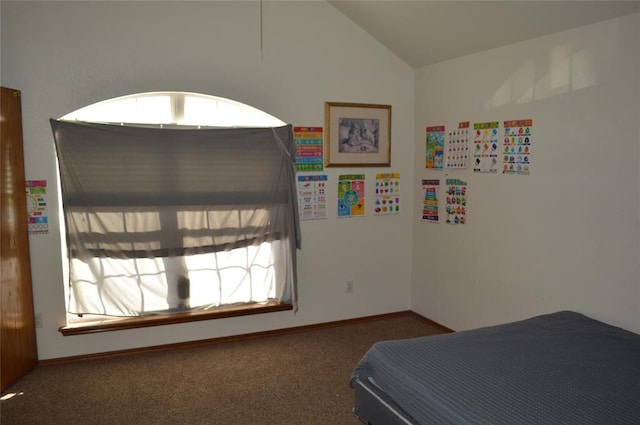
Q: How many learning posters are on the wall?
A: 11